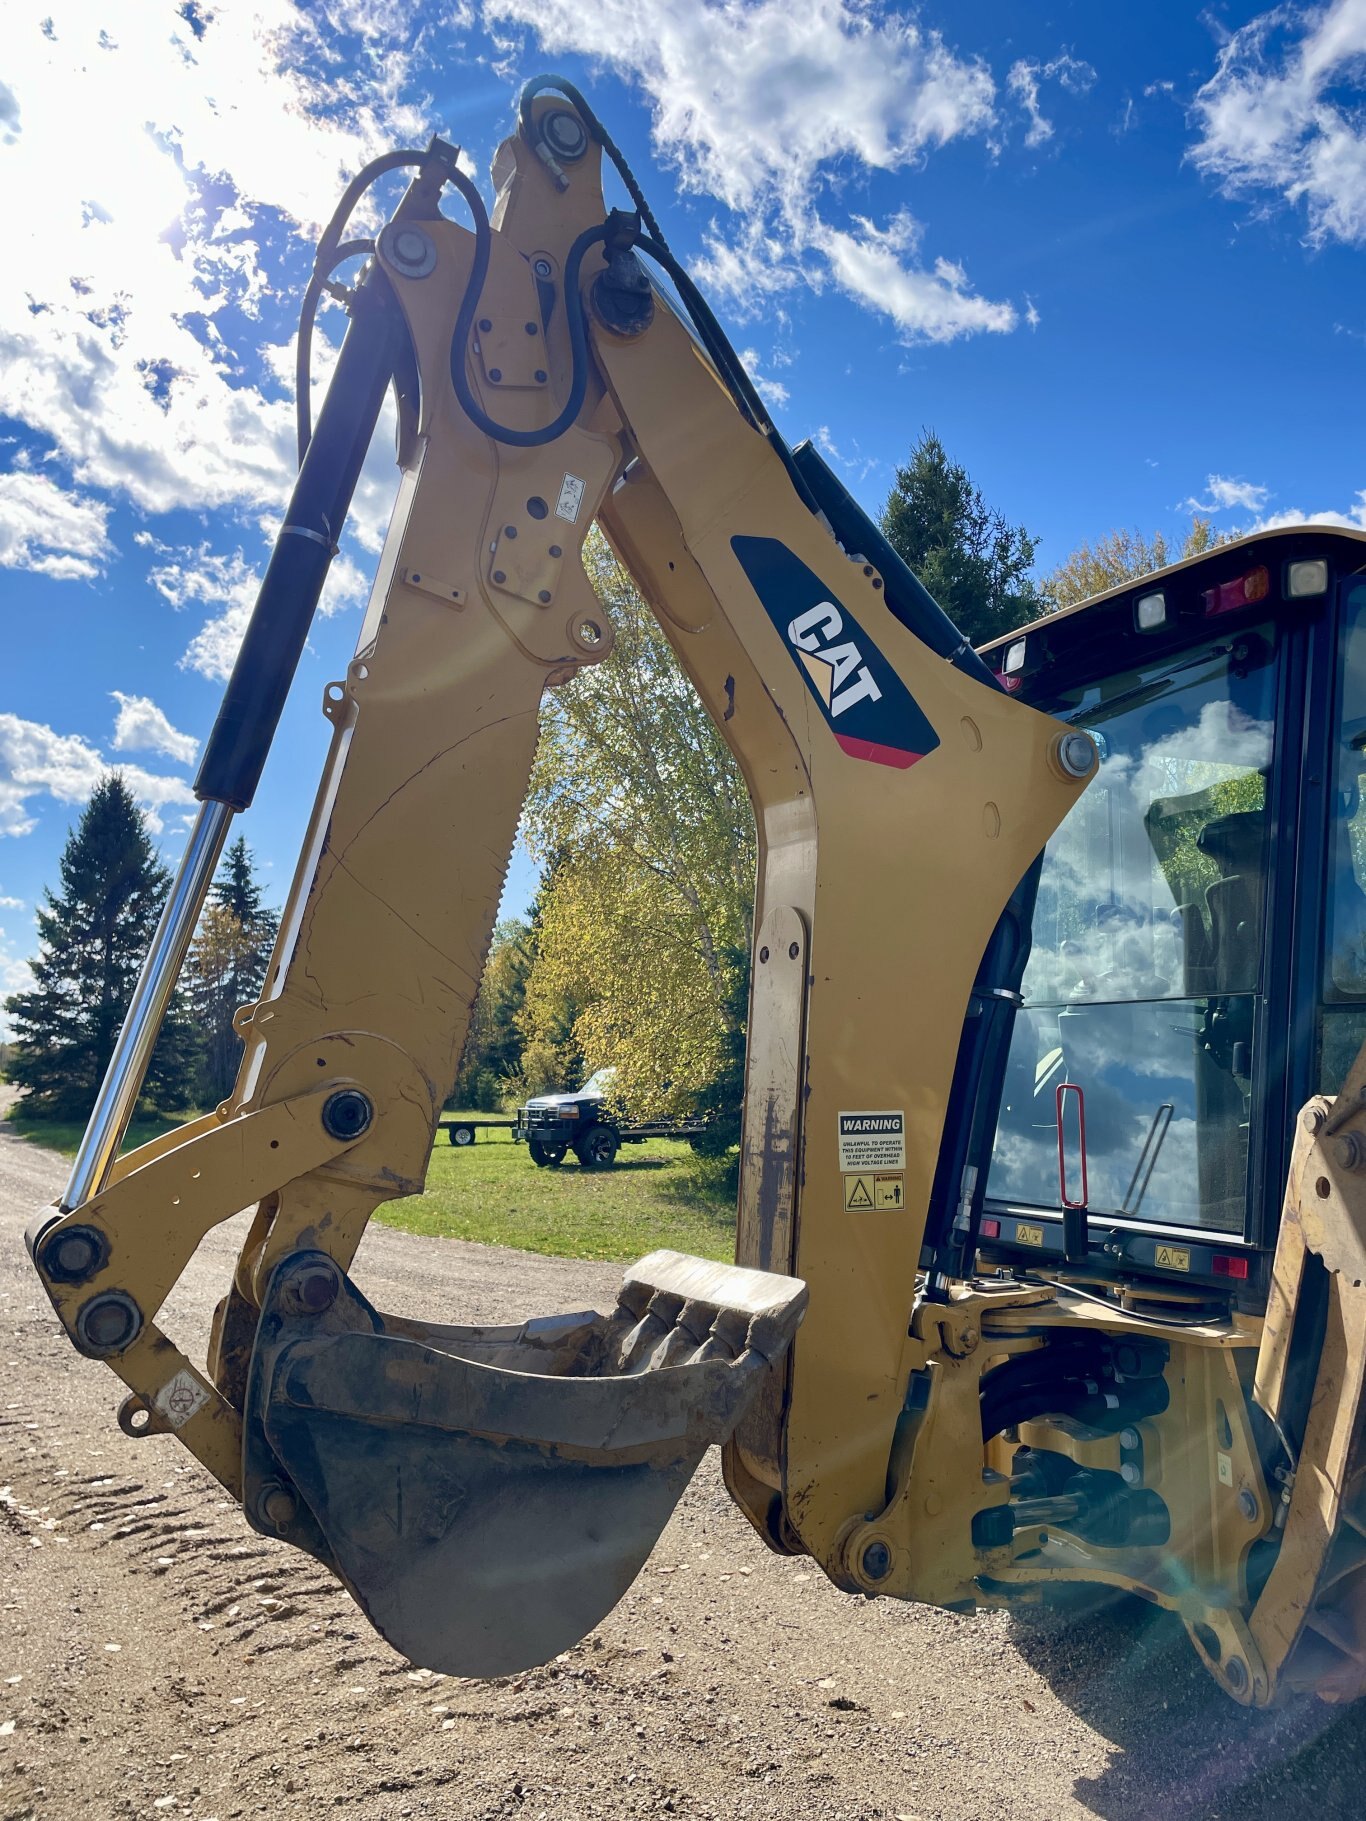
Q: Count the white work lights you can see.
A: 3